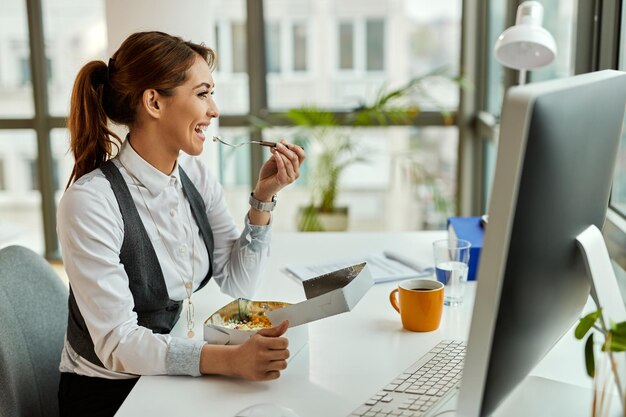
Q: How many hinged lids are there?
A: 1